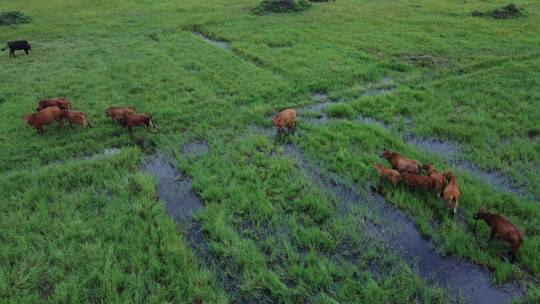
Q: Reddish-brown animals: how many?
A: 12